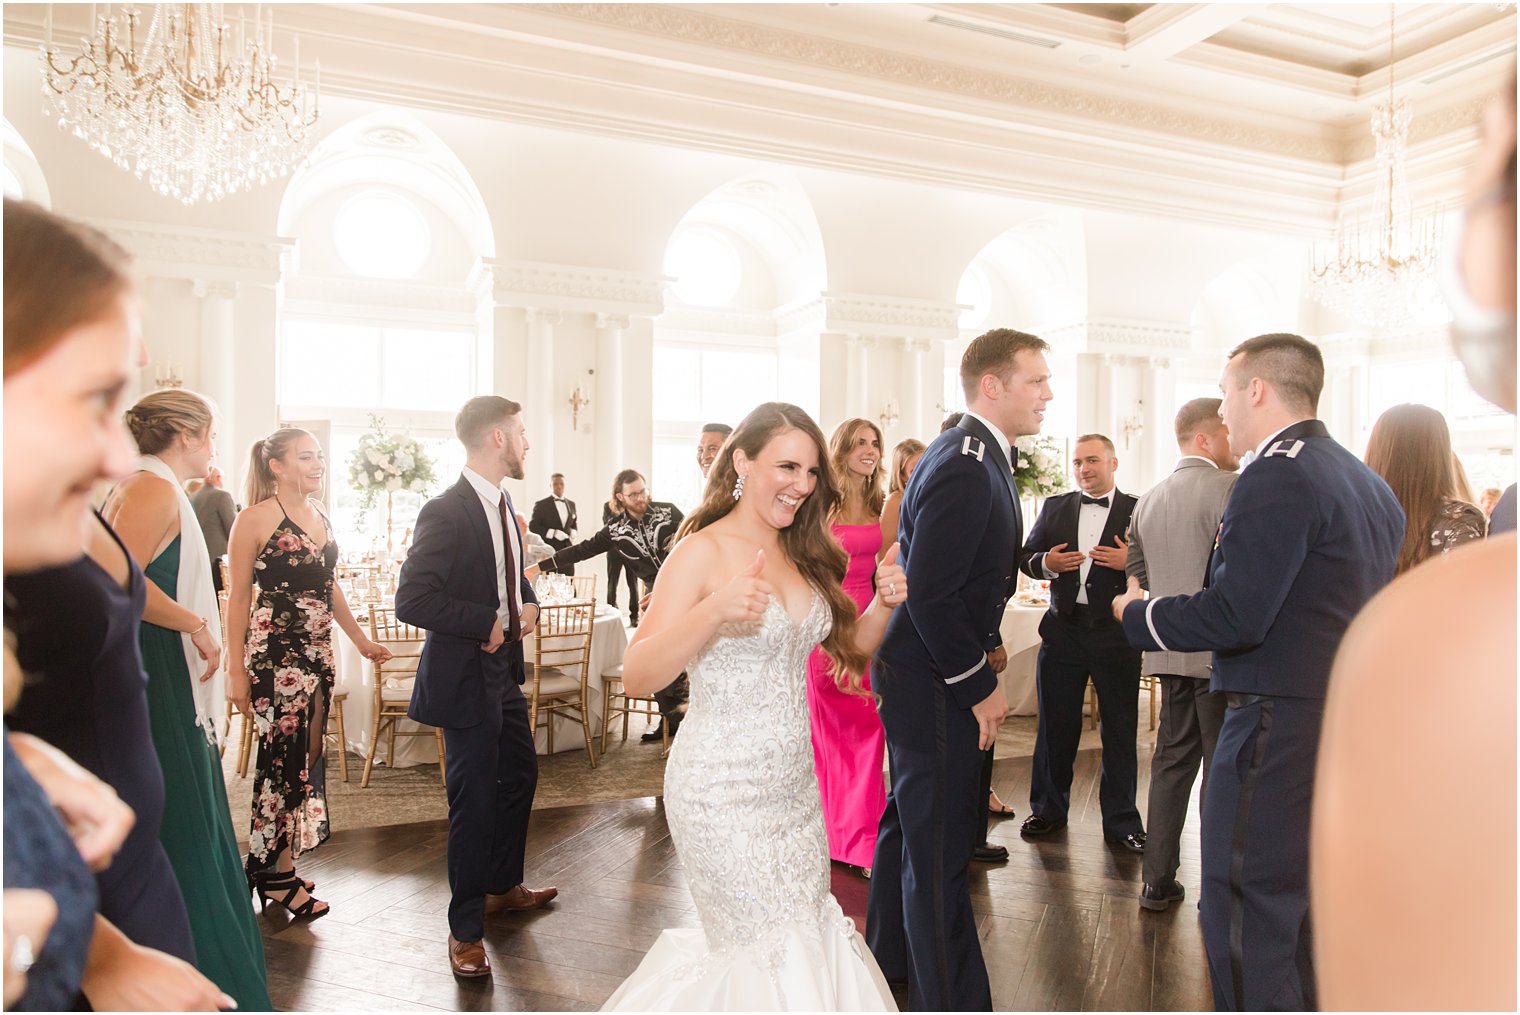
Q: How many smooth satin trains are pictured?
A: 1